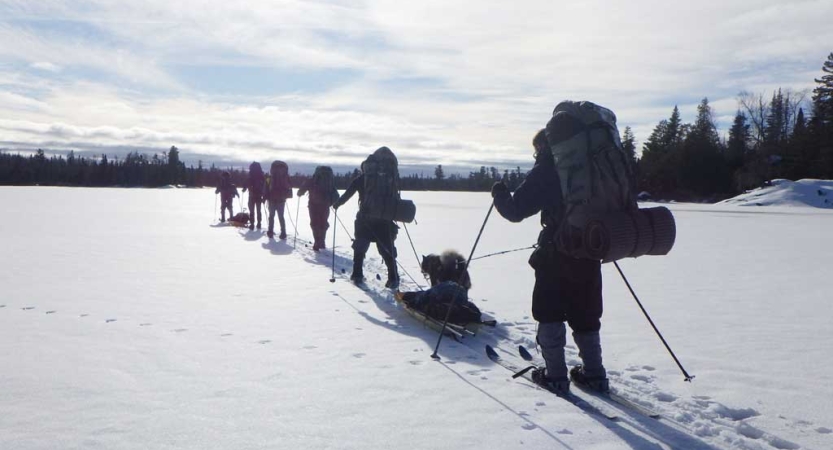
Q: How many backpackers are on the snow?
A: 6